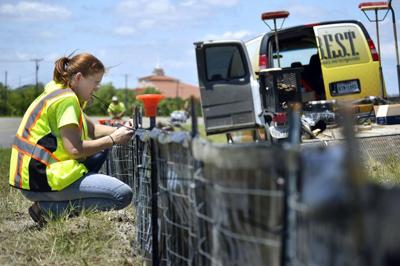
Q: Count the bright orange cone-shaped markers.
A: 1